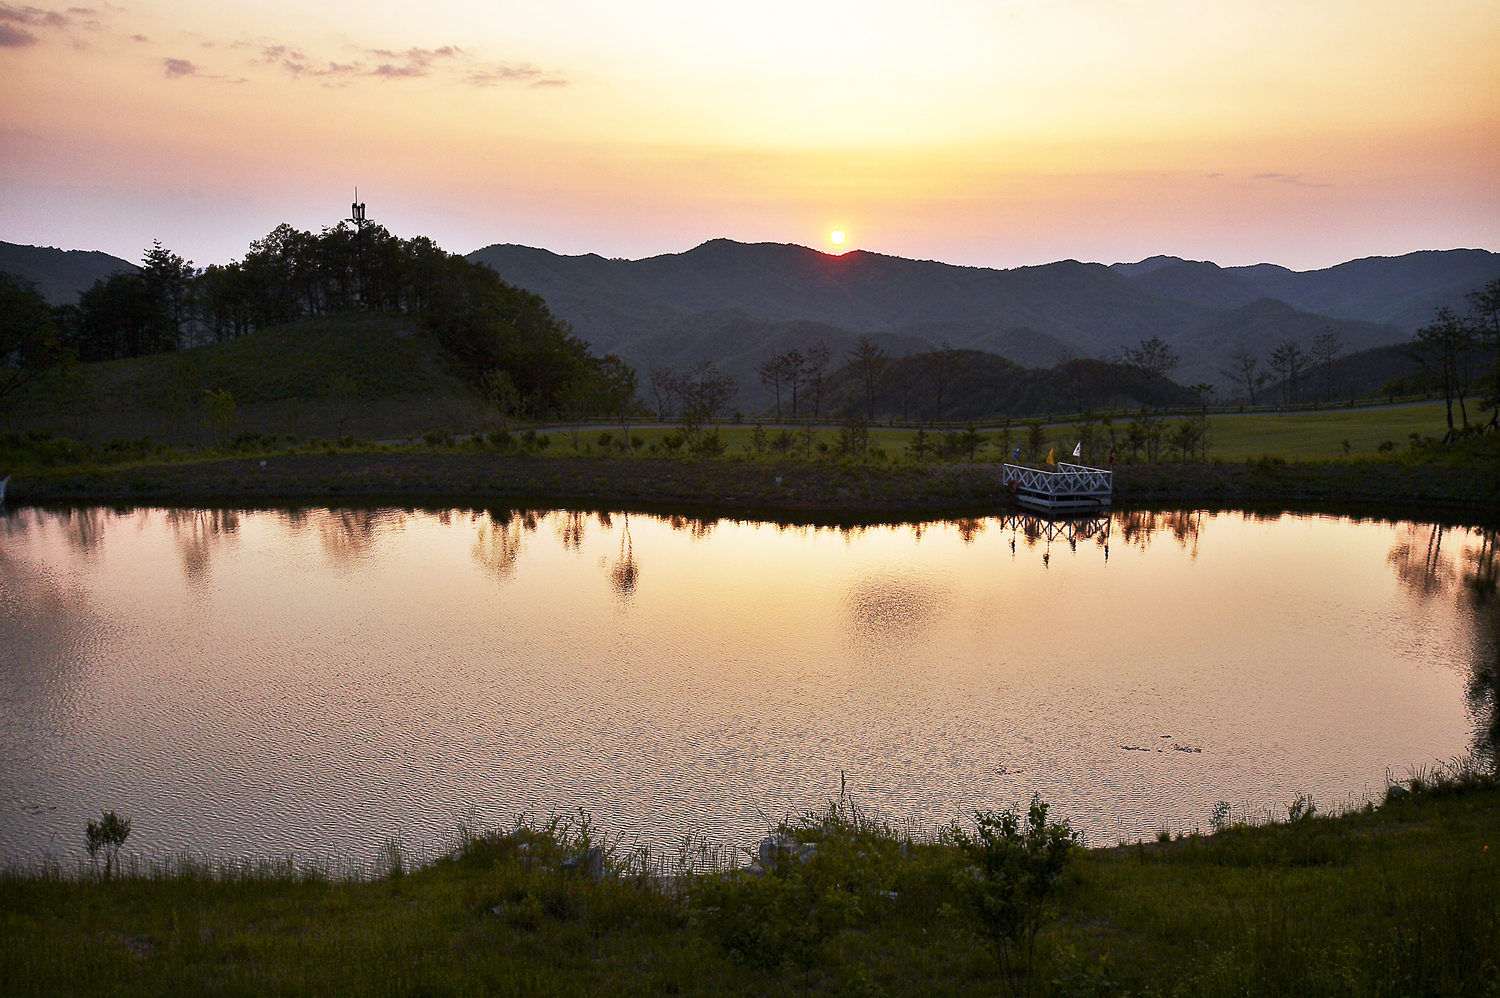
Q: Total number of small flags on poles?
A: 4